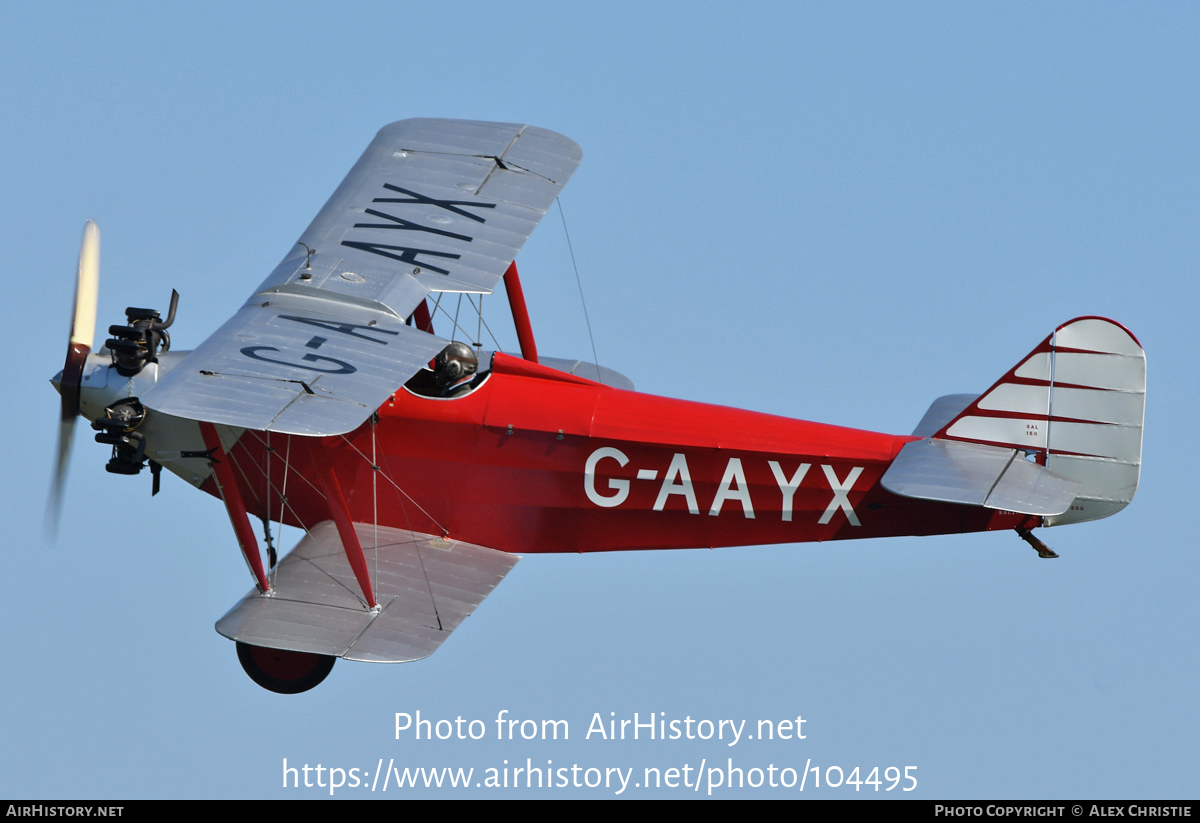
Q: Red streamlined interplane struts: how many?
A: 4